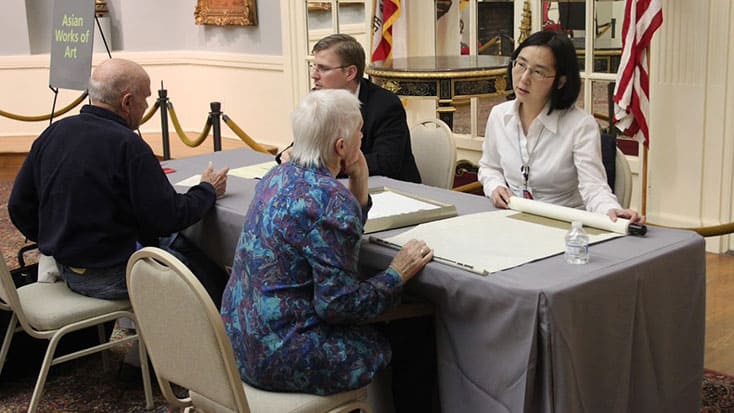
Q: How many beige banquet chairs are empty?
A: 1